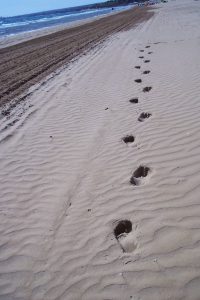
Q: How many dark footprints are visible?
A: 14